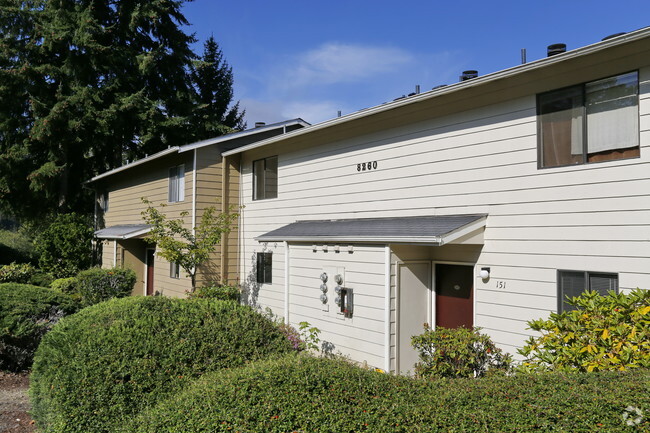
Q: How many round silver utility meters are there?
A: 6